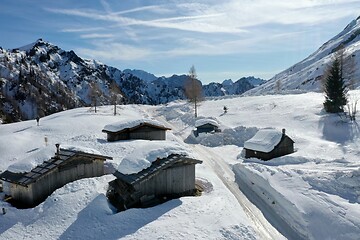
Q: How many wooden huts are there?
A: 5